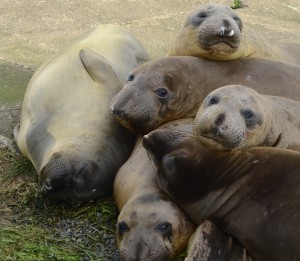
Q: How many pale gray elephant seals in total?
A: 1